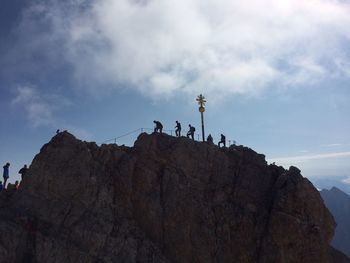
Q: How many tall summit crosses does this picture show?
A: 1